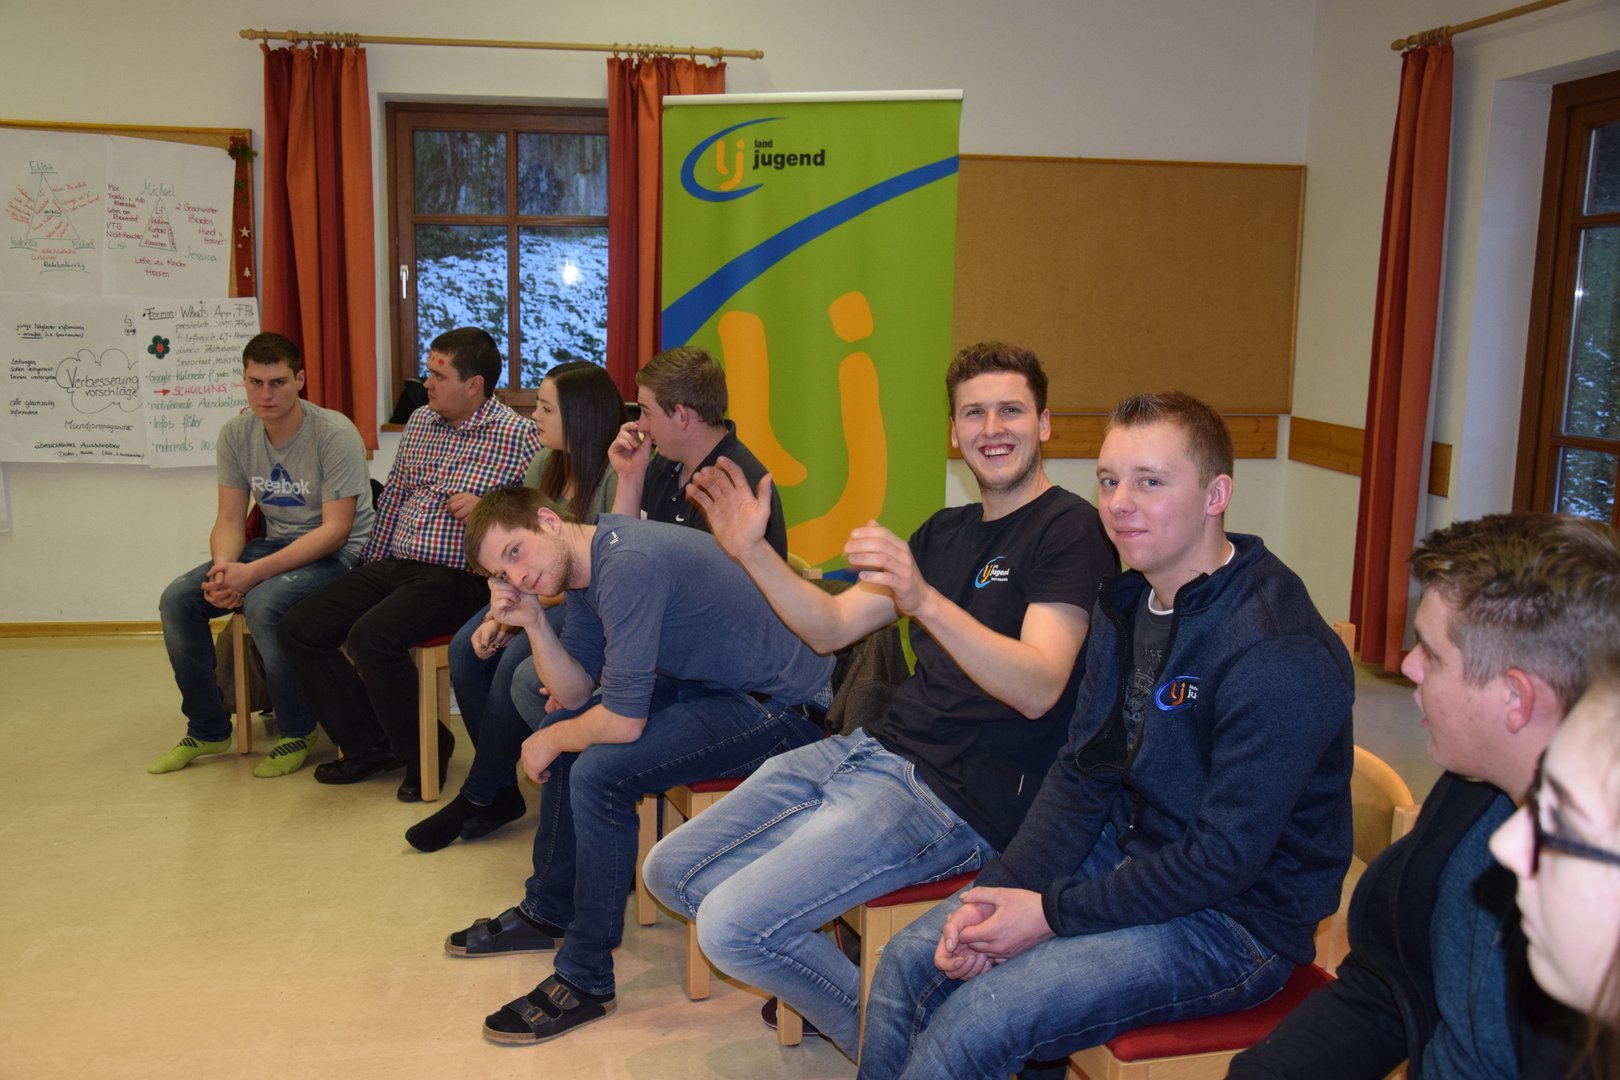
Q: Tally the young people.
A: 9